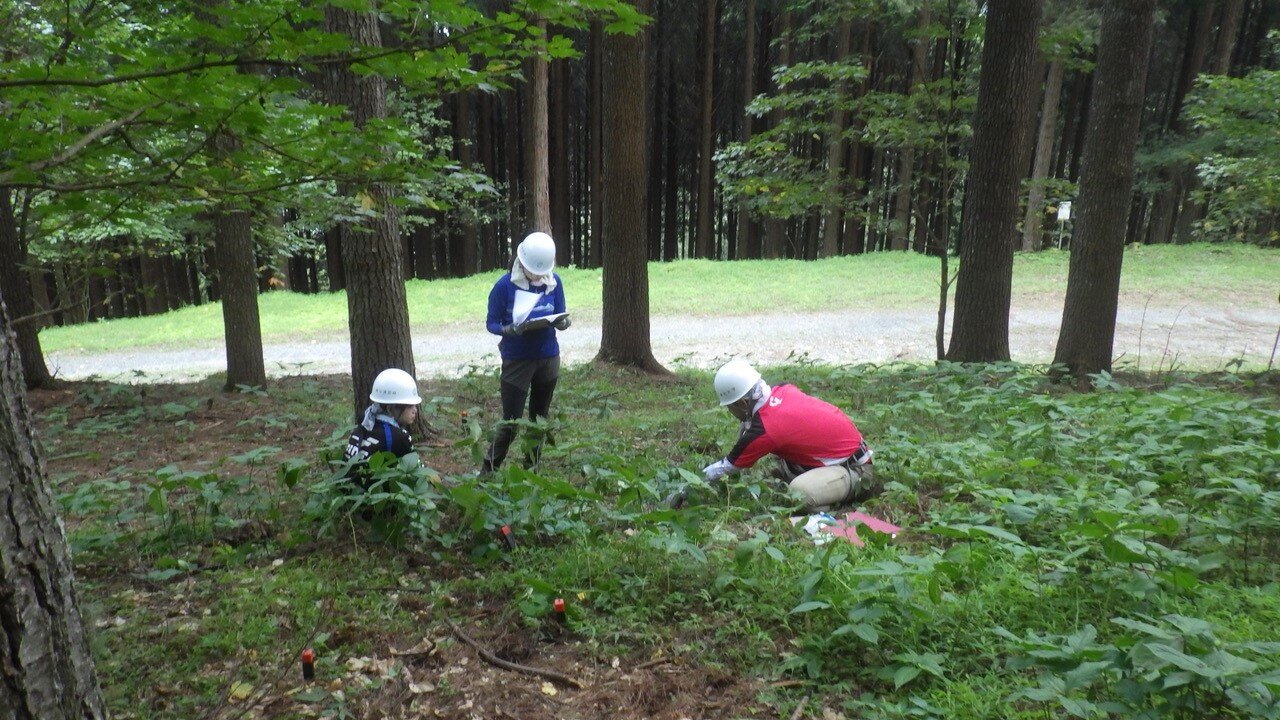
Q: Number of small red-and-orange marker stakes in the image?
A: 4